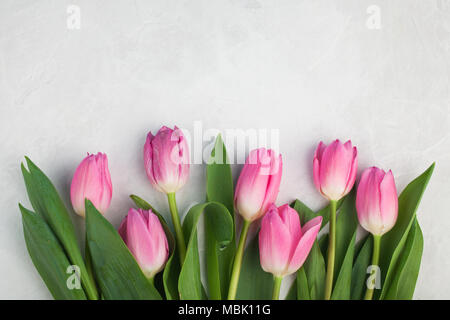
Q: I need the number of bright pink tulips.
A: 7